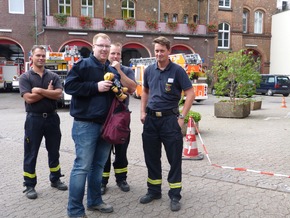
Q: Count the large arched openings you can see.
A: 5